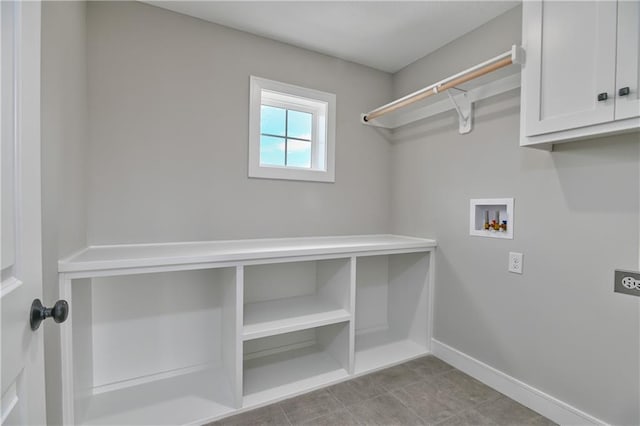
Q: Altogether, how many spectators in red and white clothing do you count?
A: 0